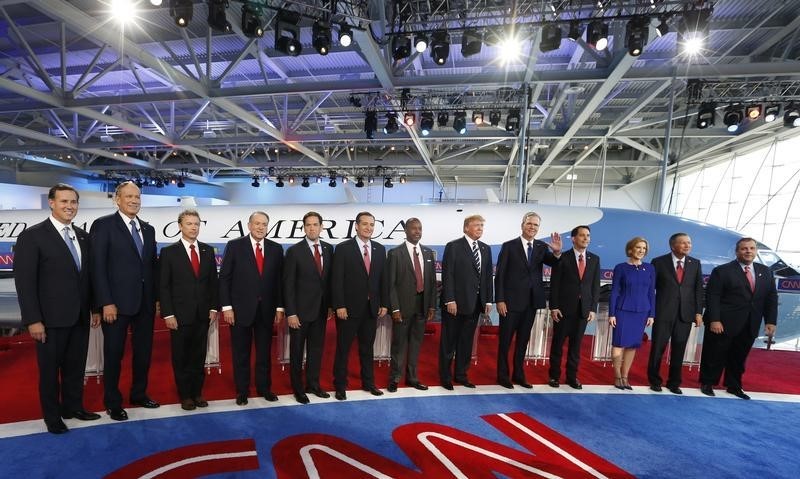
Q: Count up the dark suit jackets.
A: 12